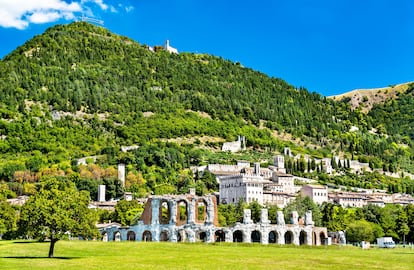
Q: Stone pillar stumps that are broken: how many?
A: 5